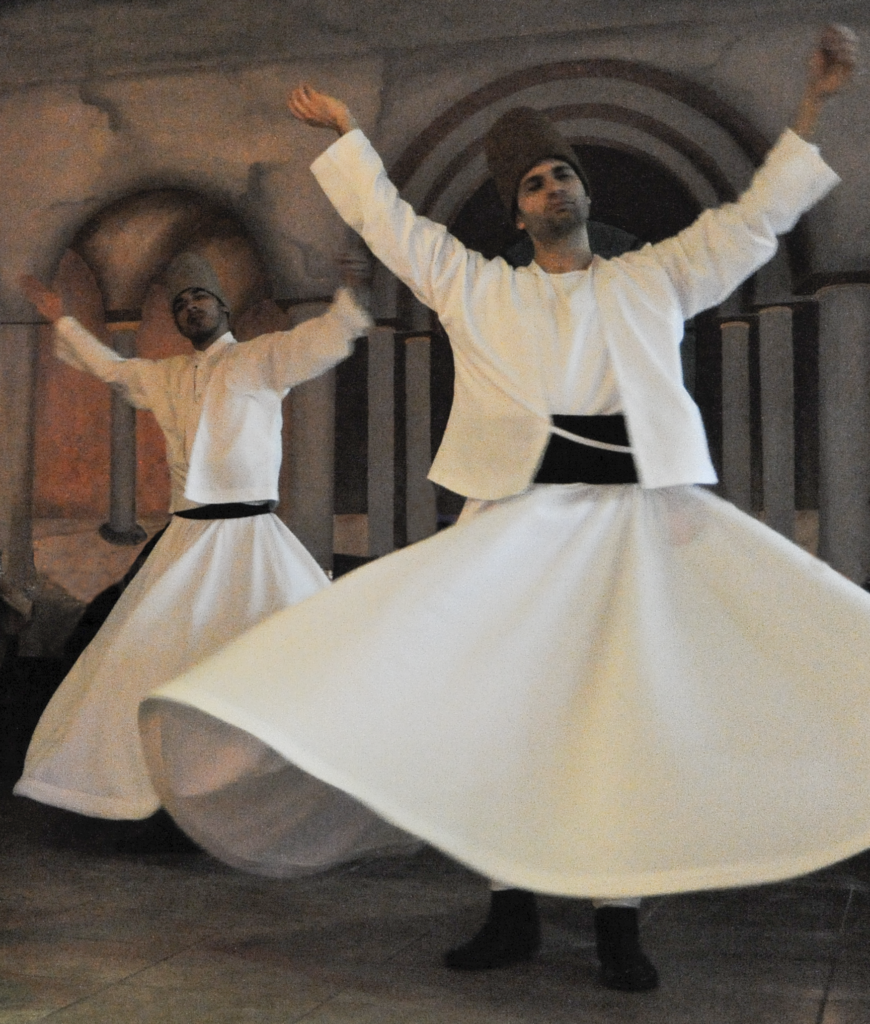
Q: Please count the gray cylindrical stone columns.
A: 8